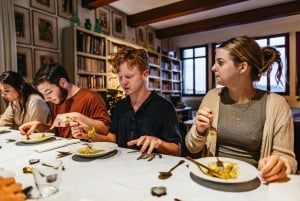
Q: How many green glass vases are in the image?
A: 3